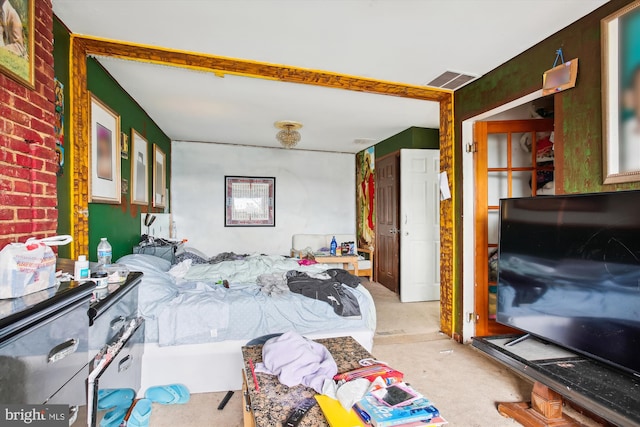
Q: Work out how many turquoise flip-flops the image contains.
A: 2